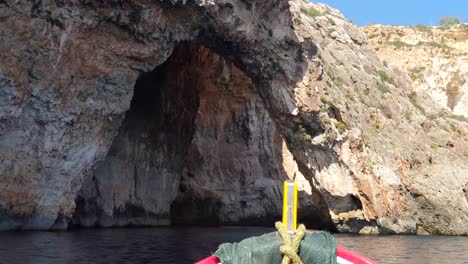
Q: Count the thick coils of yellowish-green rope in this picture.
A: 1